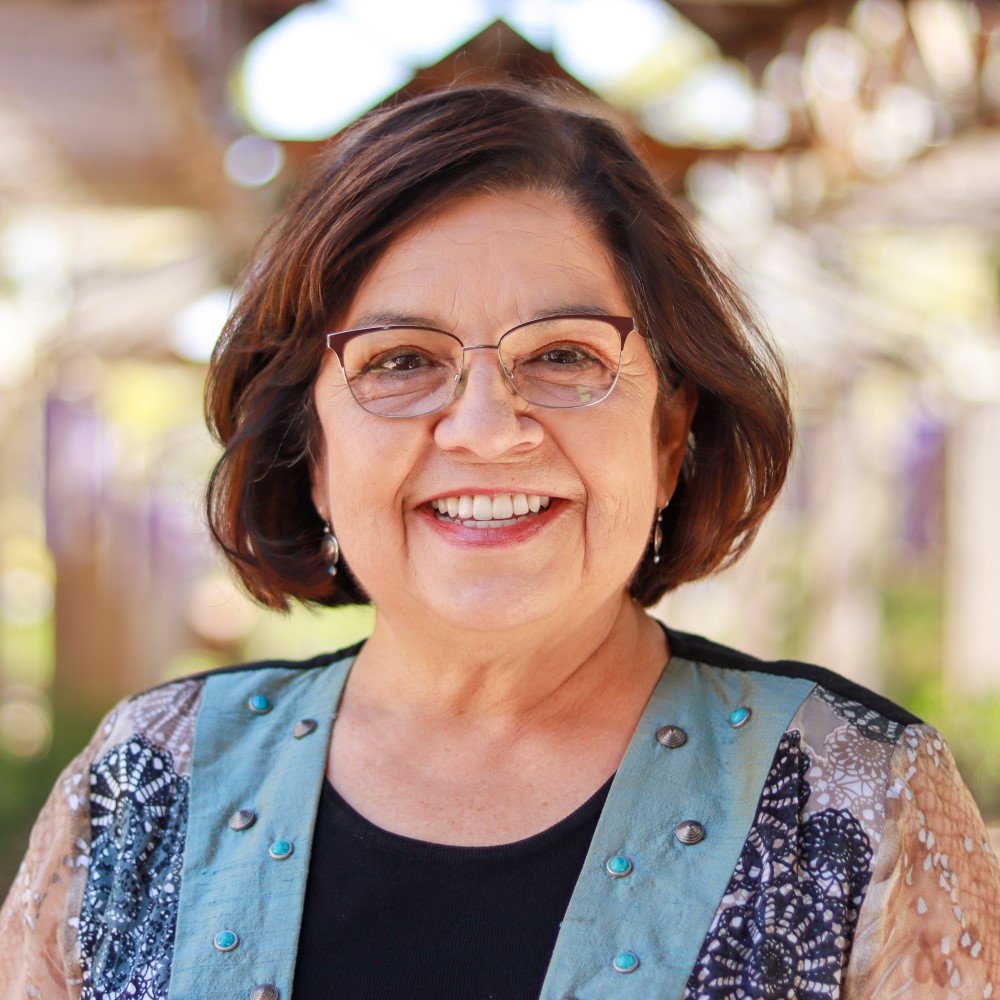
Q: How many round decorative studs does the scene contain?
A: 11